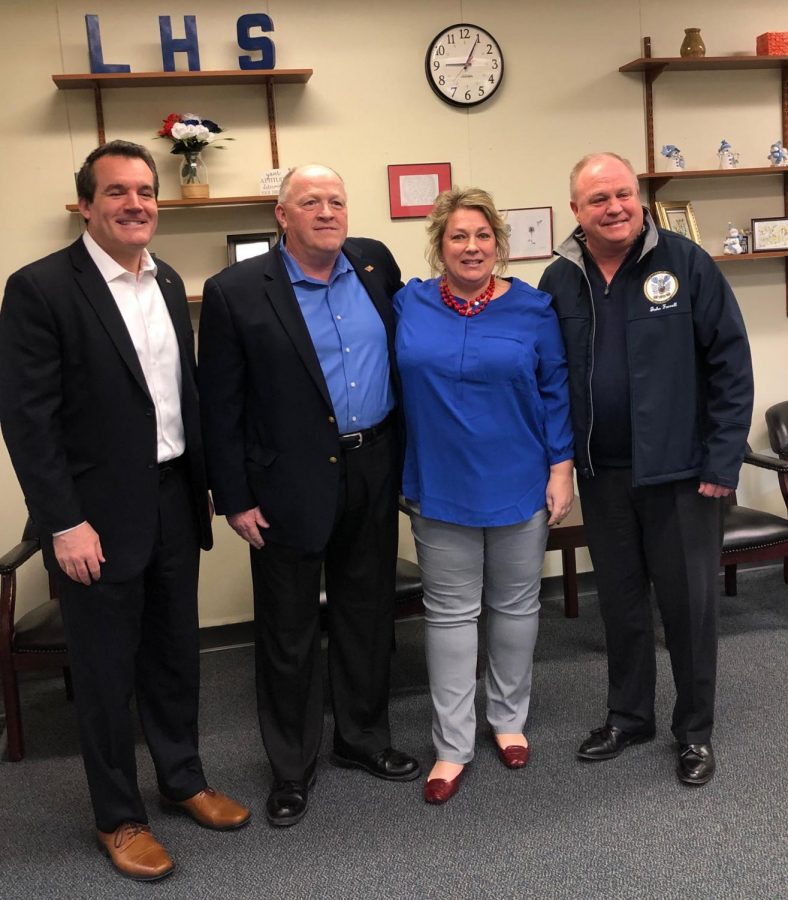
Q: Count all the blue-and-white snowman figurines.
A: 4